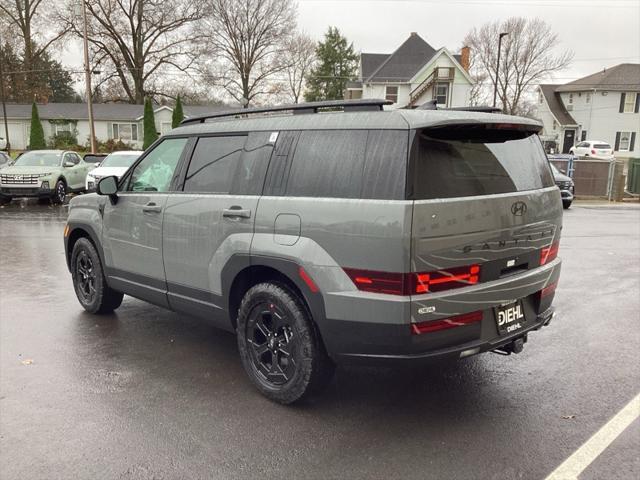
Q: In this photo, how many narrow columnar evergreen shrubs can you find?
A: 3